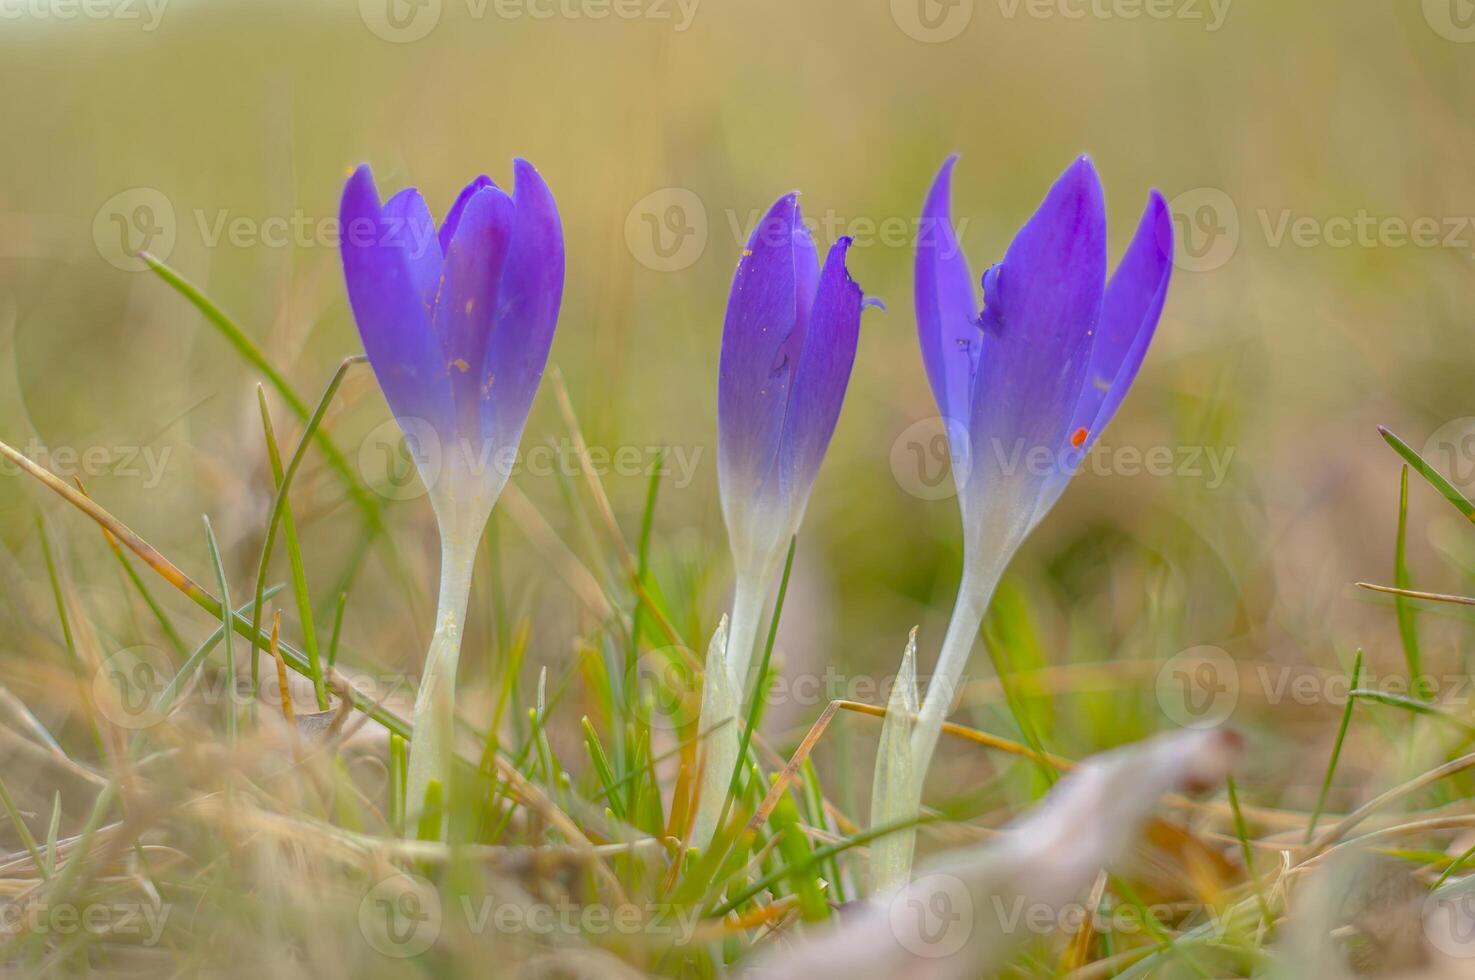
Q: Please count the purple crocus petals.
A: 11